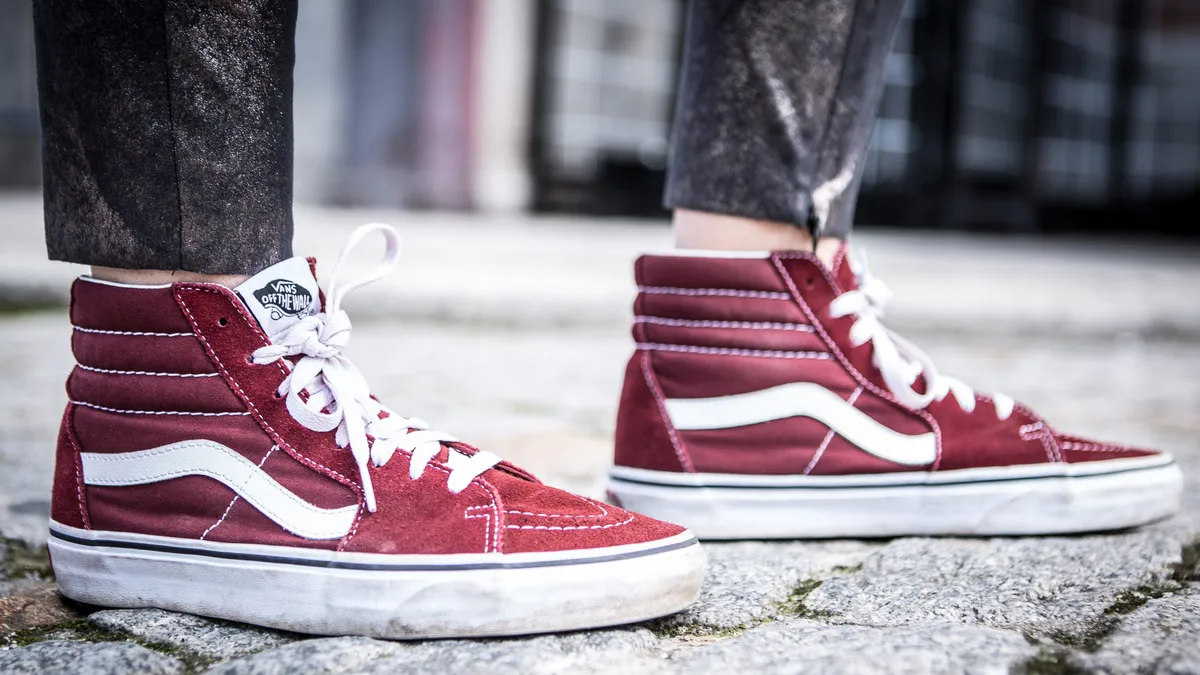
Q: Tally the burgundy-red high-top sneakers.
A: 2